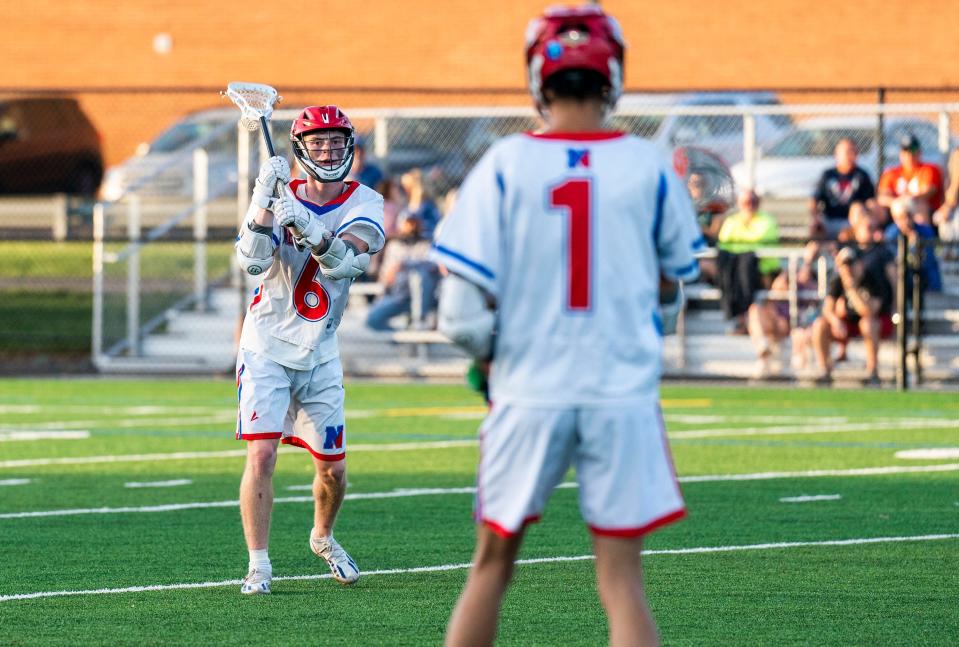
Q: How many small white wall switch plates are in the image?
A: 0